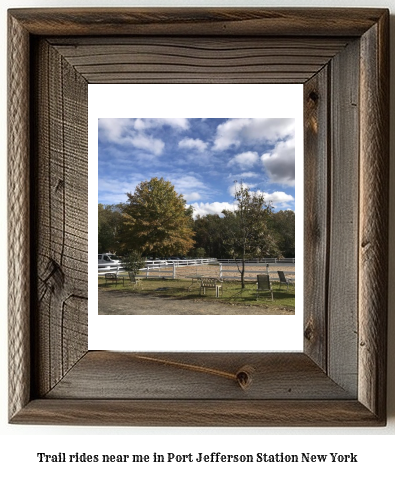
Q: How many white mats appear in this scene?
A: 1